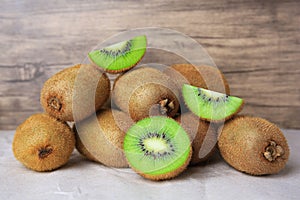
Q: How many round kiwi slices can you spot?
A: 1